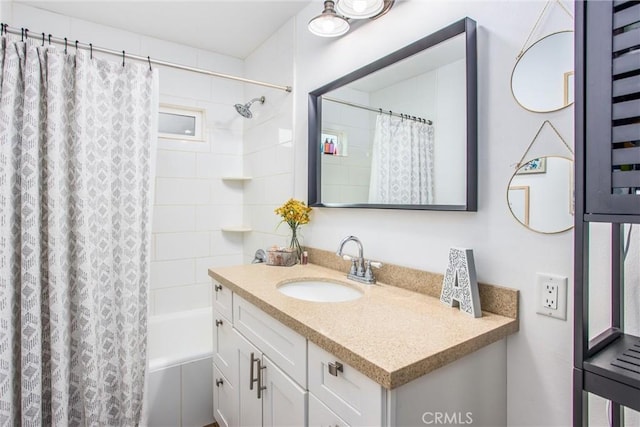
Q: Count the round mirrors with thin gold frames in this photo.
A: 2